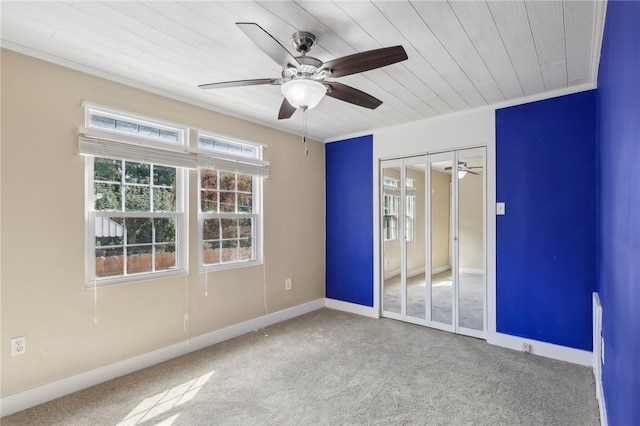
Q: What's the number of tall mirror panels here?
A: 4